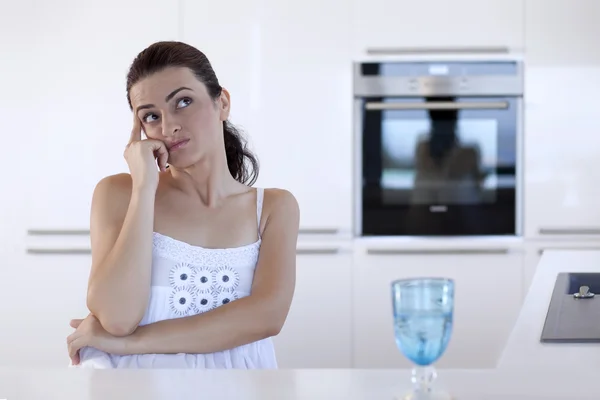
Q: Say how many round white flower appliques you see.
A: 6